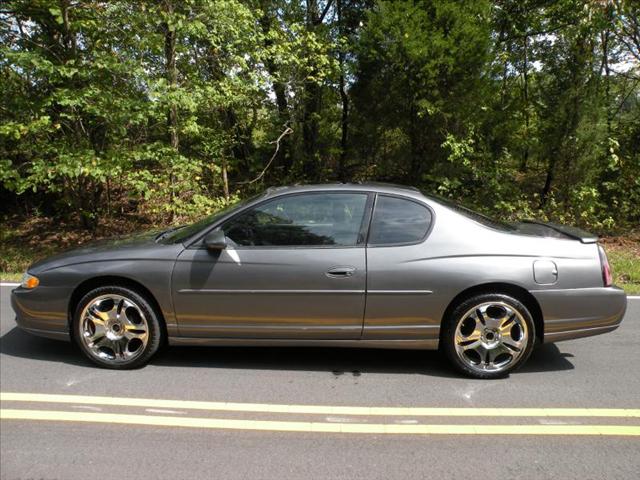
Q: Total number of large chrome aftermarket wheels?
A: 2